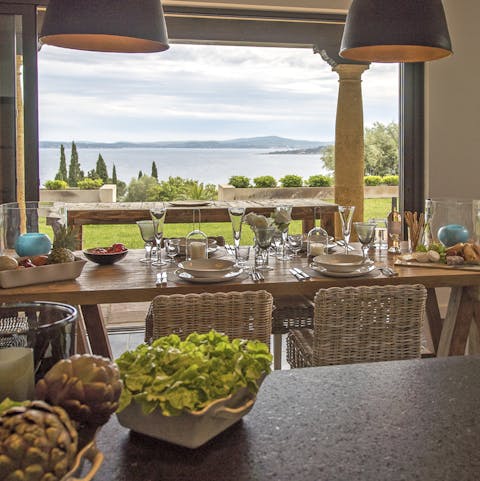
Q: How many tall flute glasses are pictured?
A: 4